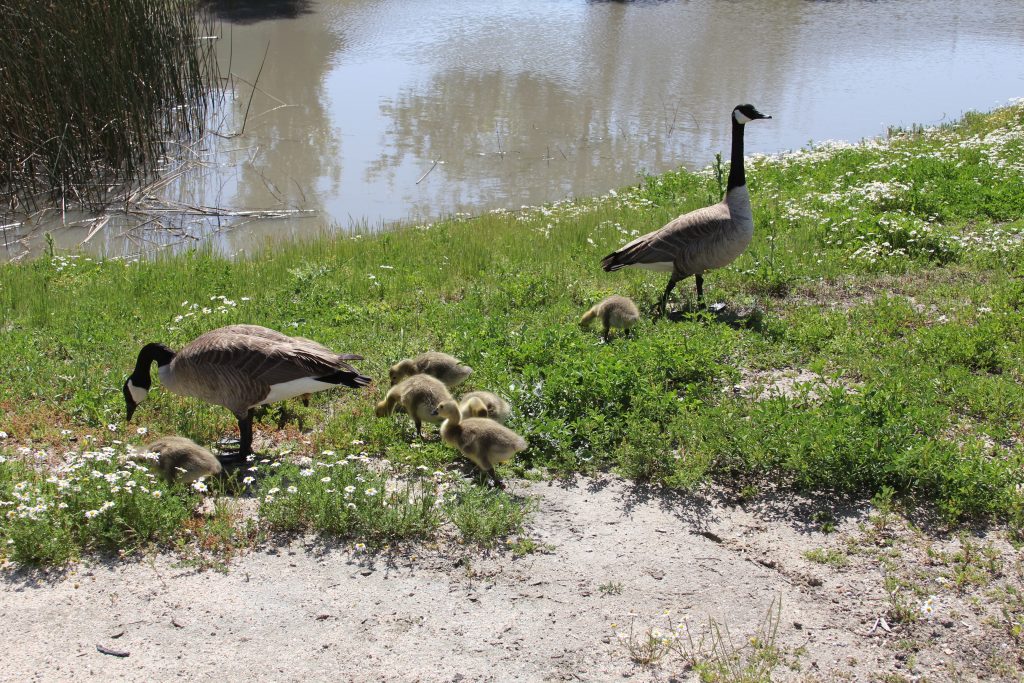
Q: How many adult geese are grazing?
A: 1